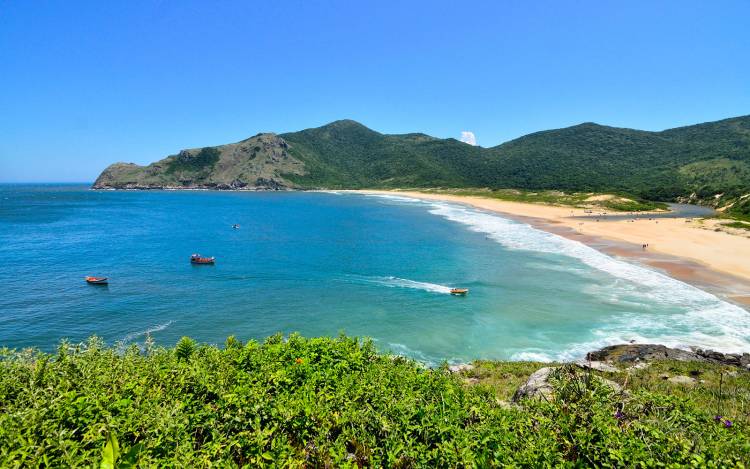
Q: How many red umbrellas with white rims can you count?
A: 0